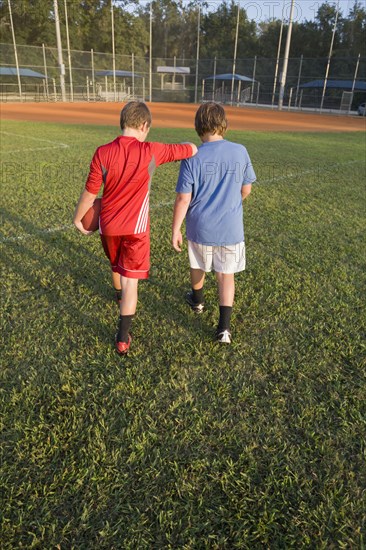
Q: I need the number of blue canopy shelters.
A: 4